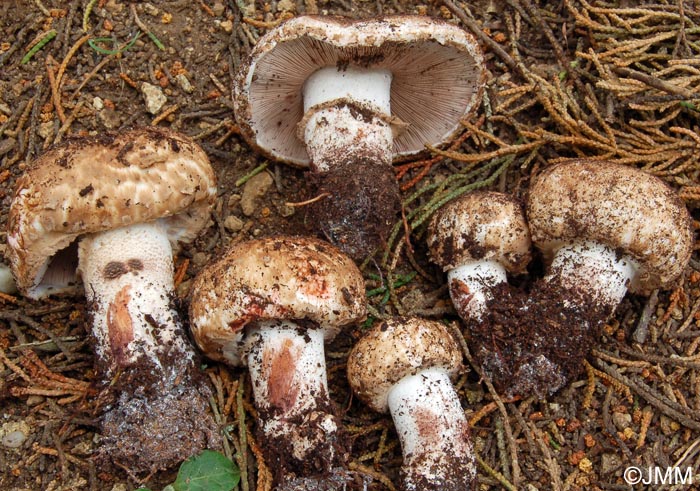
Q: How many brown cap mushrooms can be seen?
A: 6